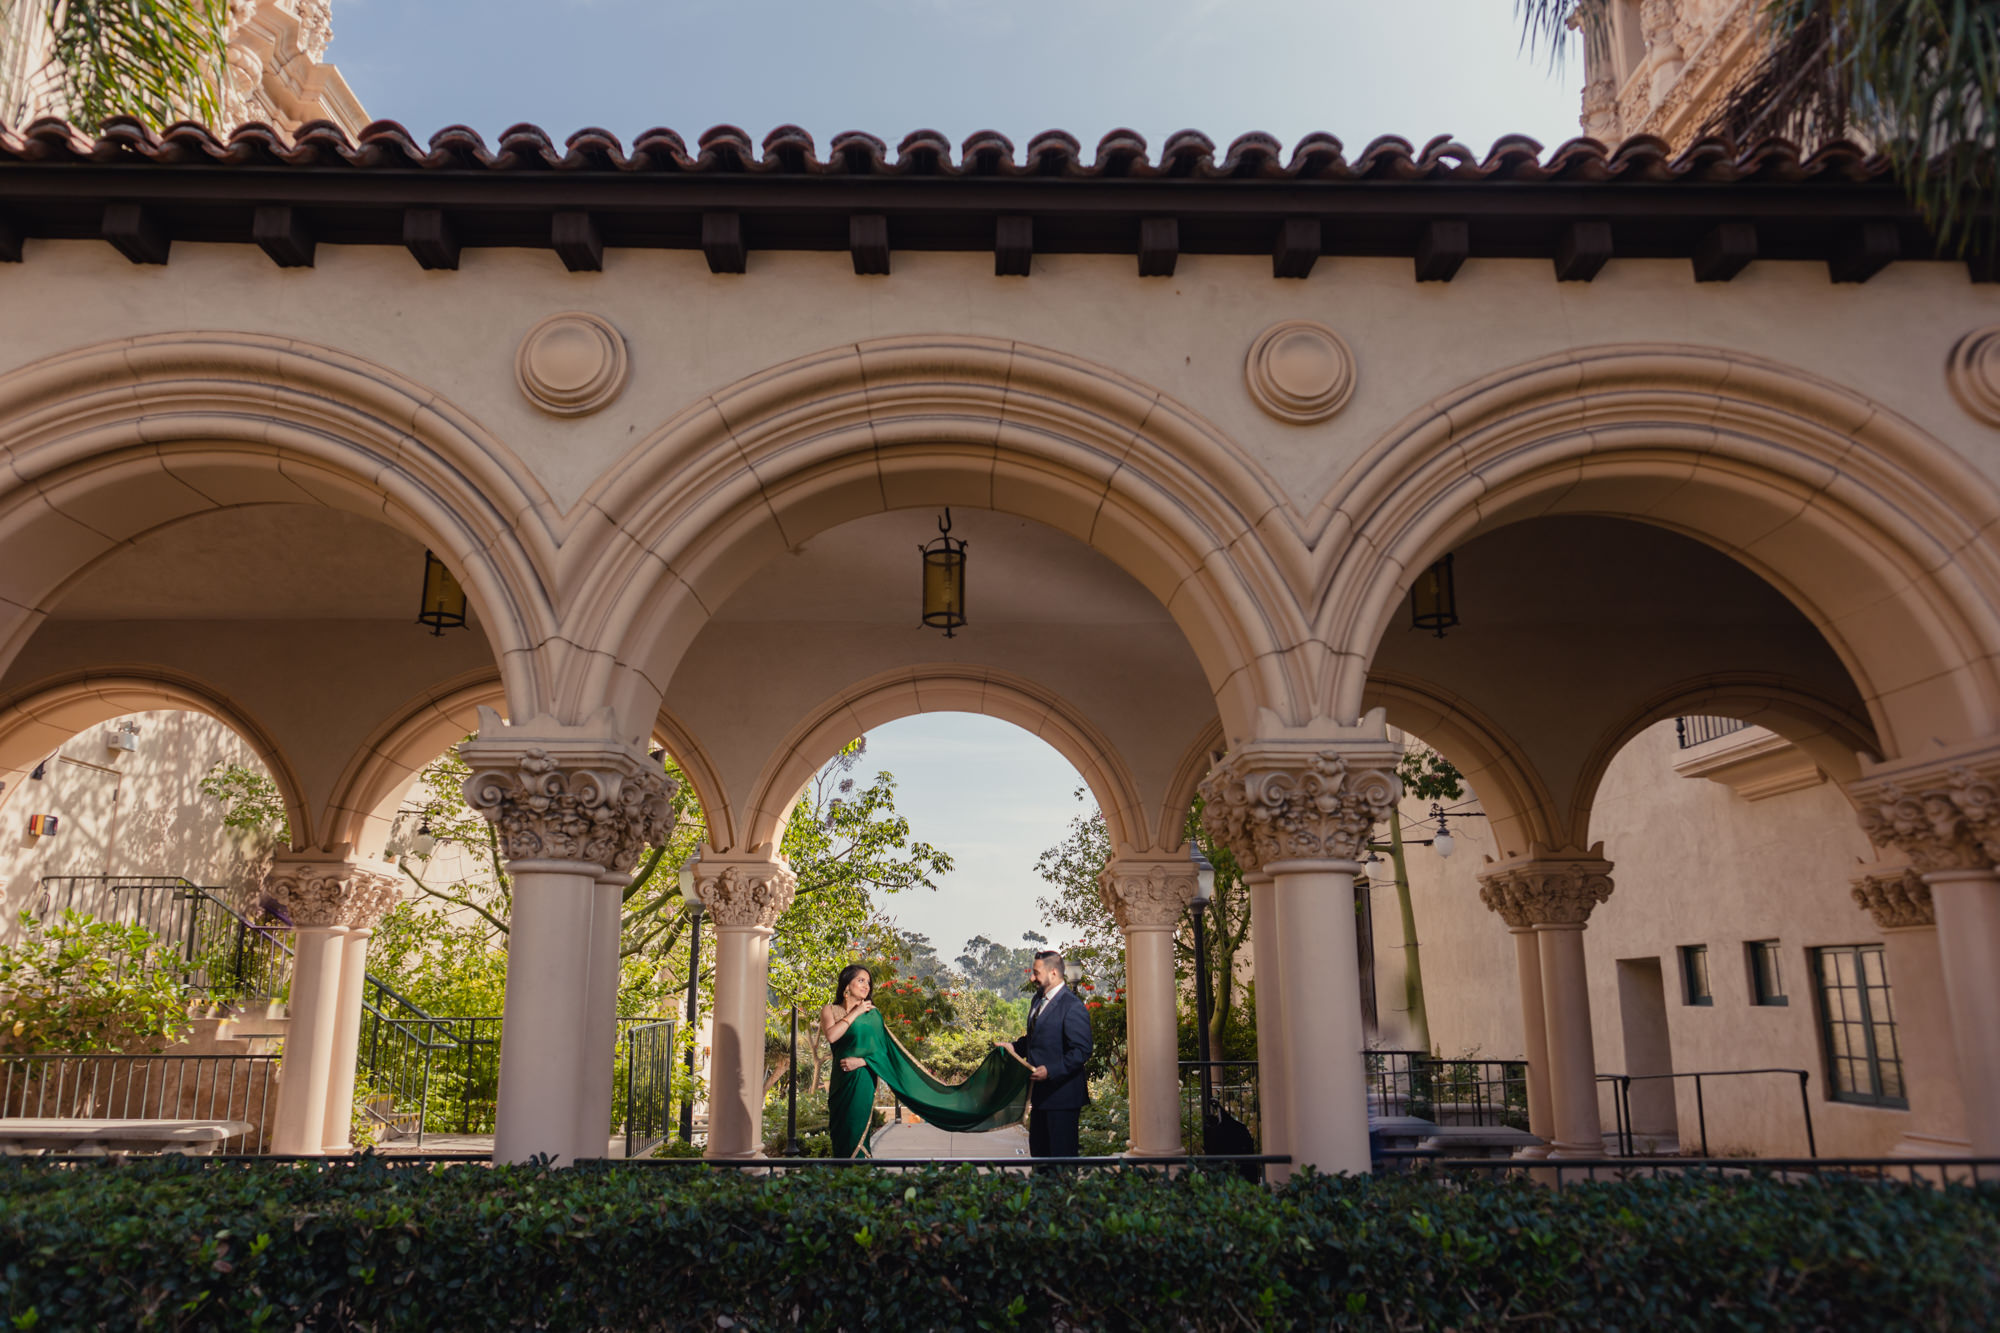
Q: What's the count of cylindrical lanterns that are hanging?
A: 3